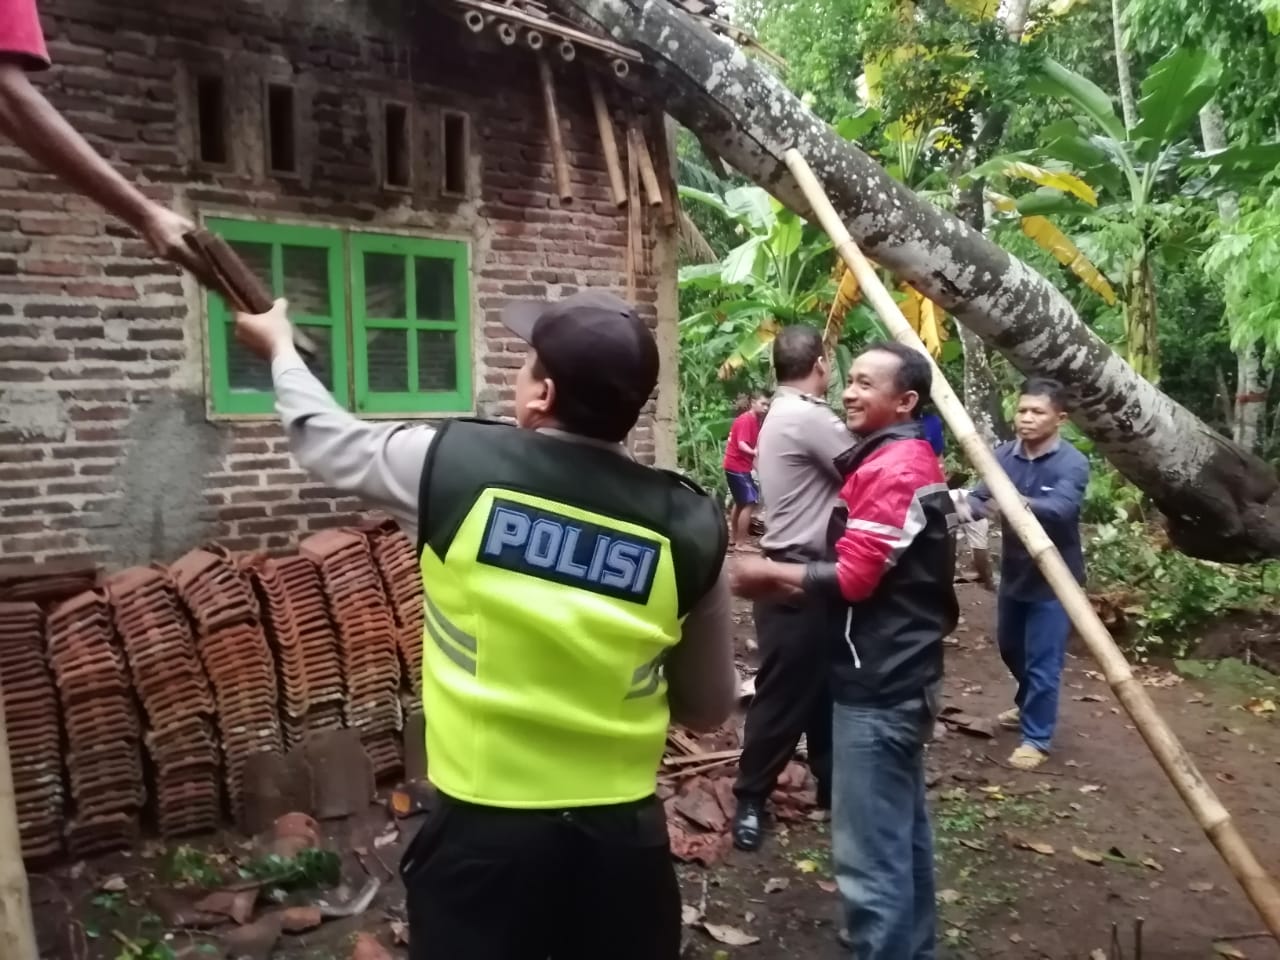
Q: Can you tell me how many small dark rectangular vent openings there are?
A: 4